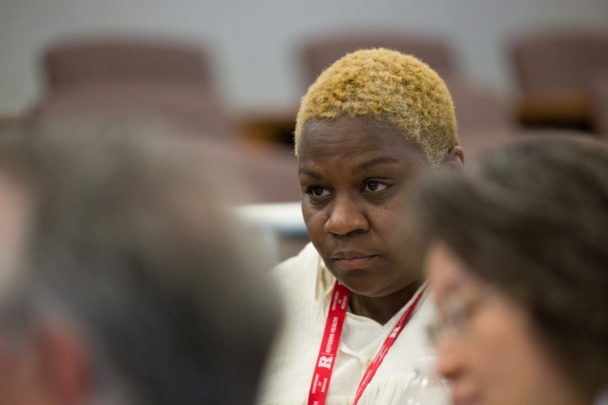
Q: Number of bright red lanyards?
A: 1